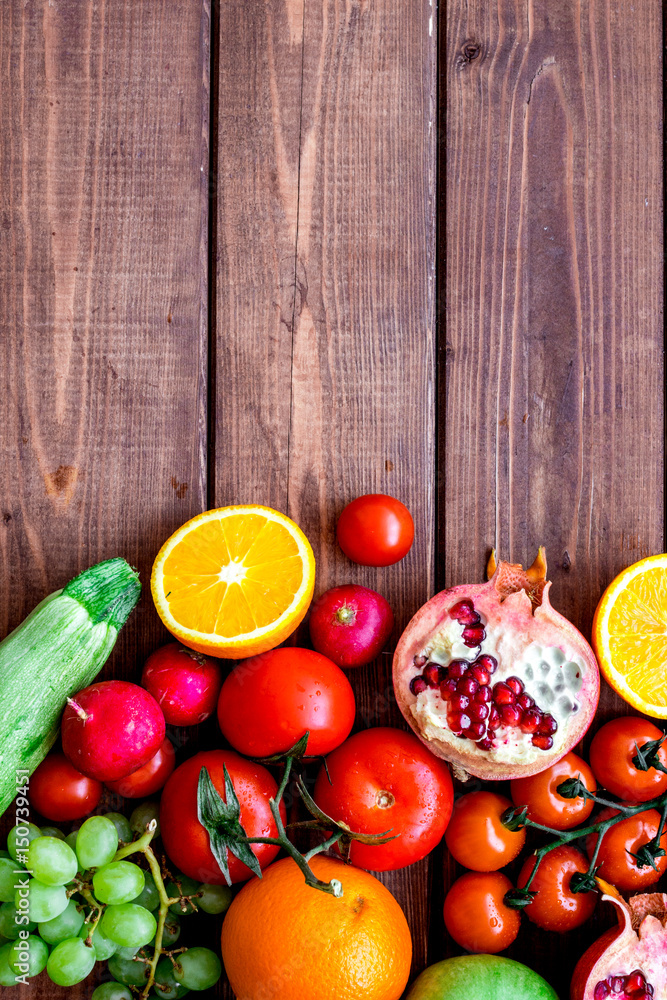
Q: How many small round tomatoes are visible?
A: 9